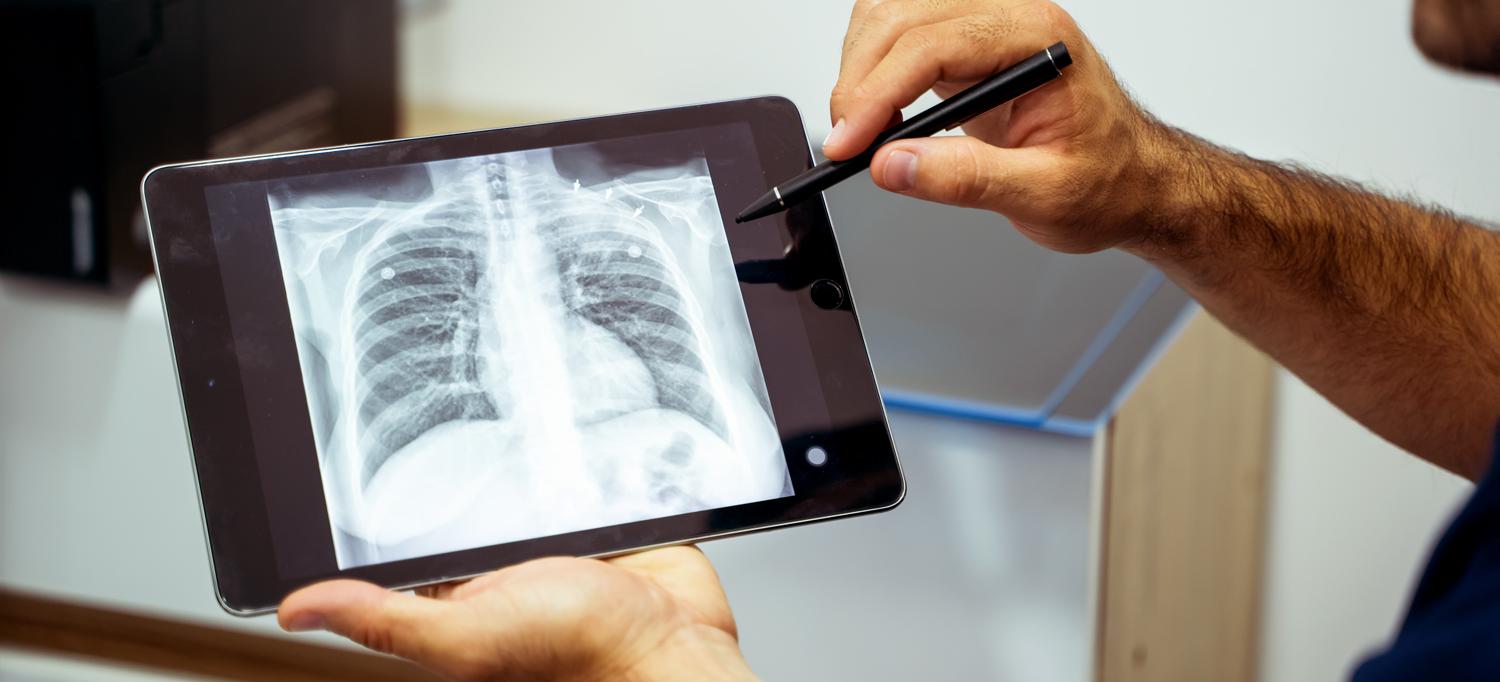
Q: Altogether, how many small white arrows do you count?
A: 3